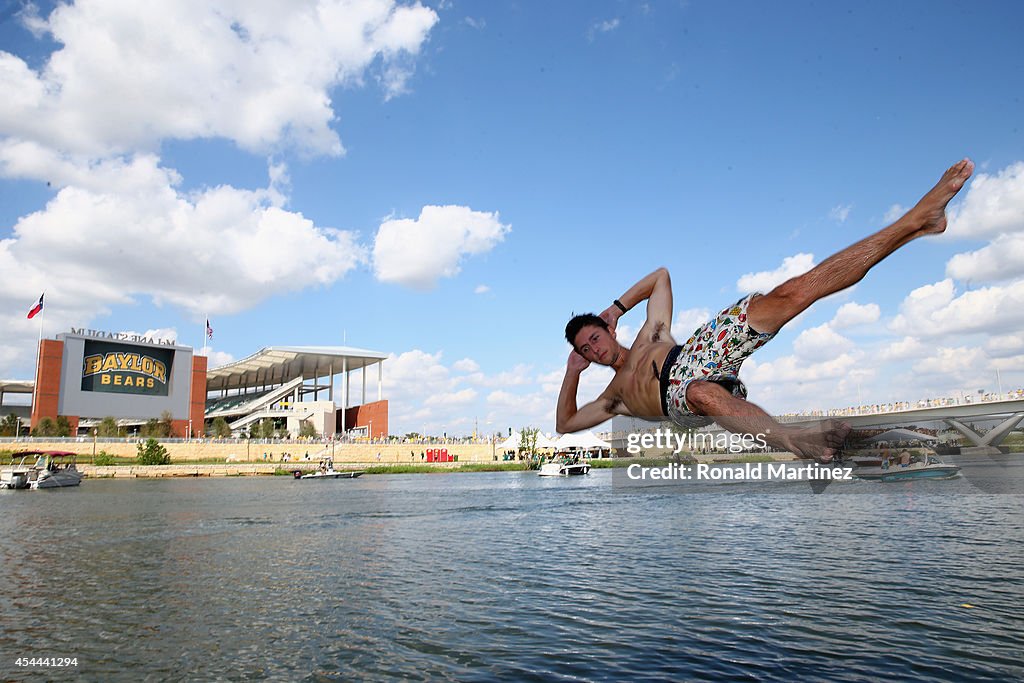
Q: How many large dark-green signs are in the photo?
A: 1